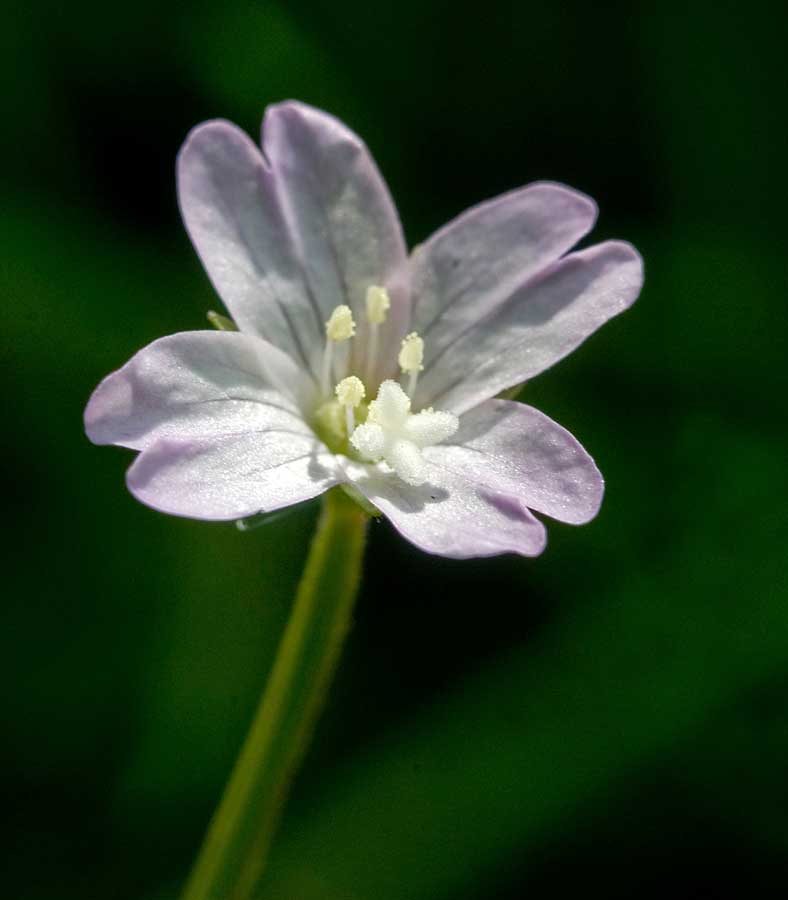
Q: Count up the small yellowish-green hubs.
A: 1